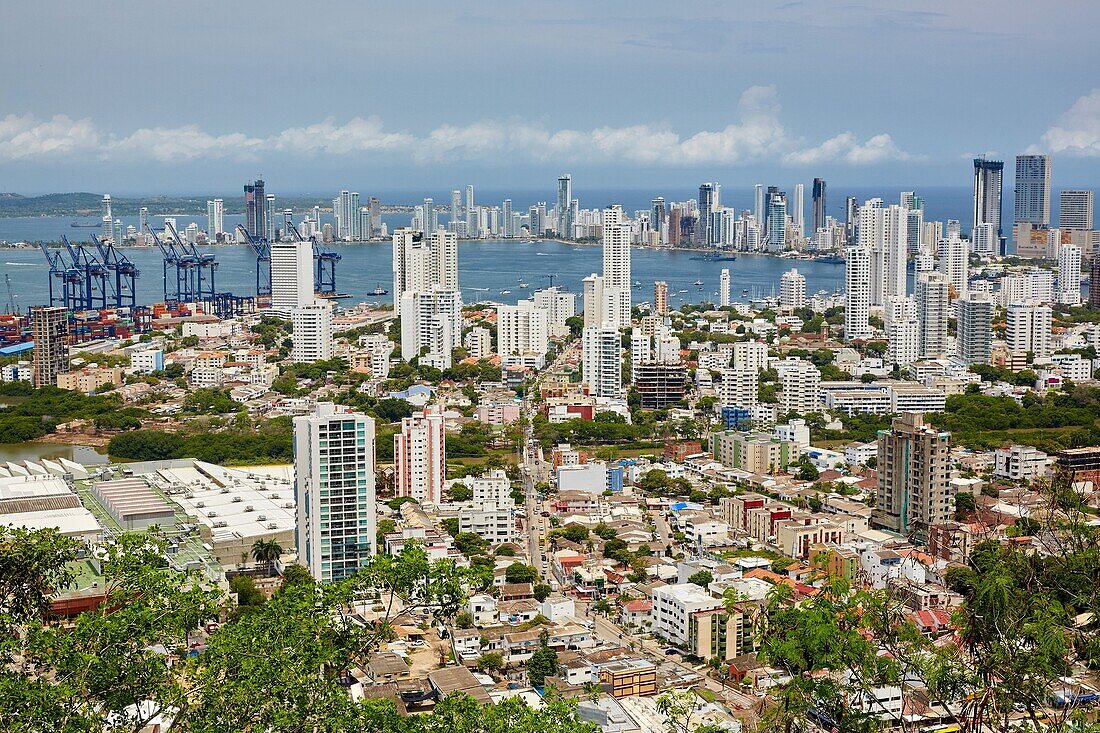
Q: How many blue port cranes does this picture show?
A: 7